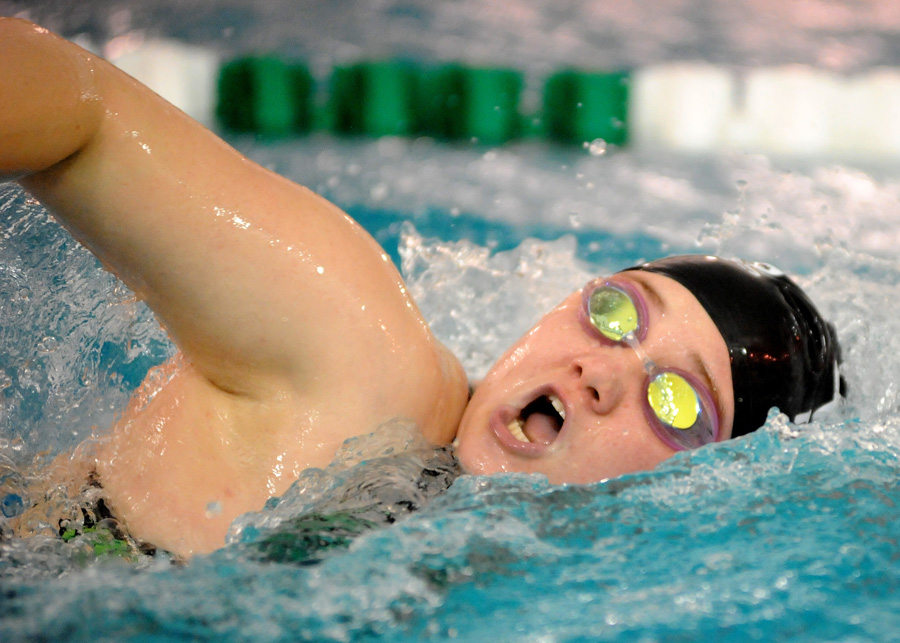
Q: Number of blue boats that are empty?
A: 0